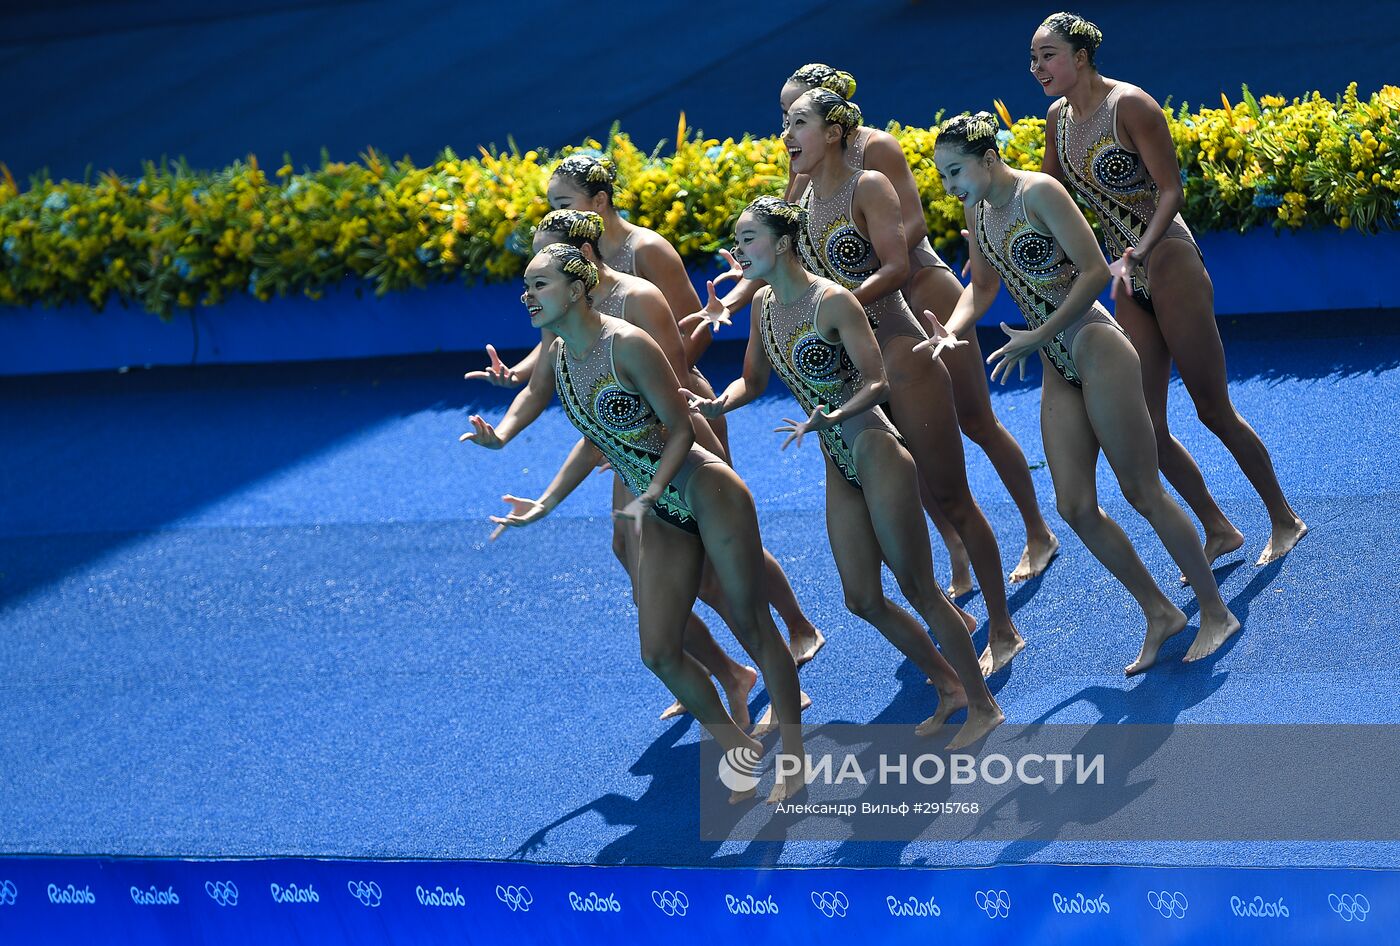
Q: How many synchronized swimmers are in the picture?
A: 8